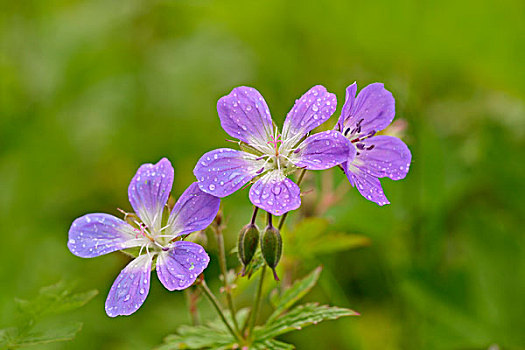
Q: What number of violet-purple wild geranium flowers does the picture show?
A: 3